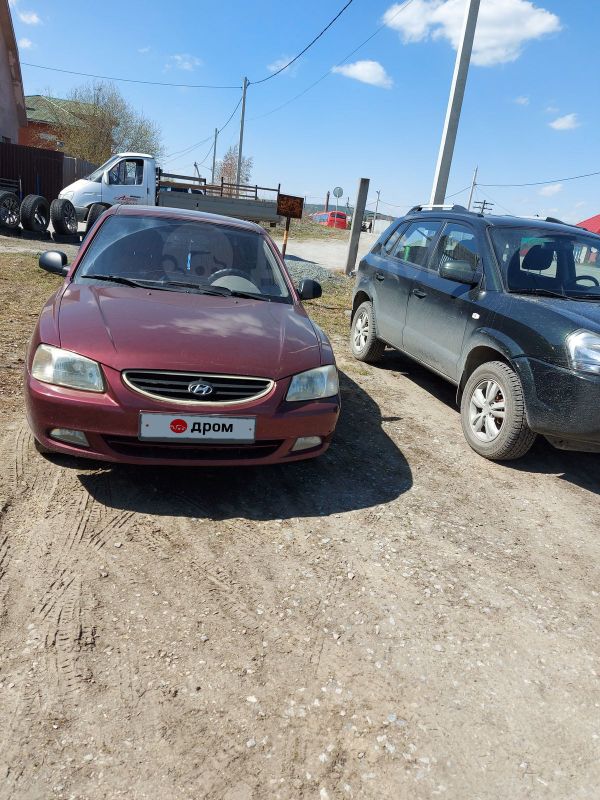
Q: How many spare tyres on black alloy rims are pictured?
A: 3